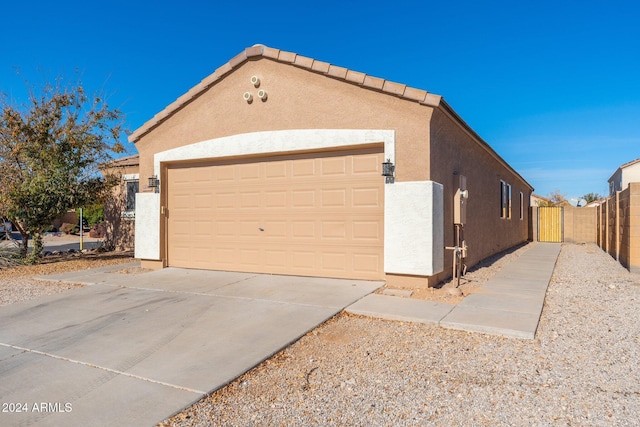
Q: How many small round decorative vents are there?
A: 3